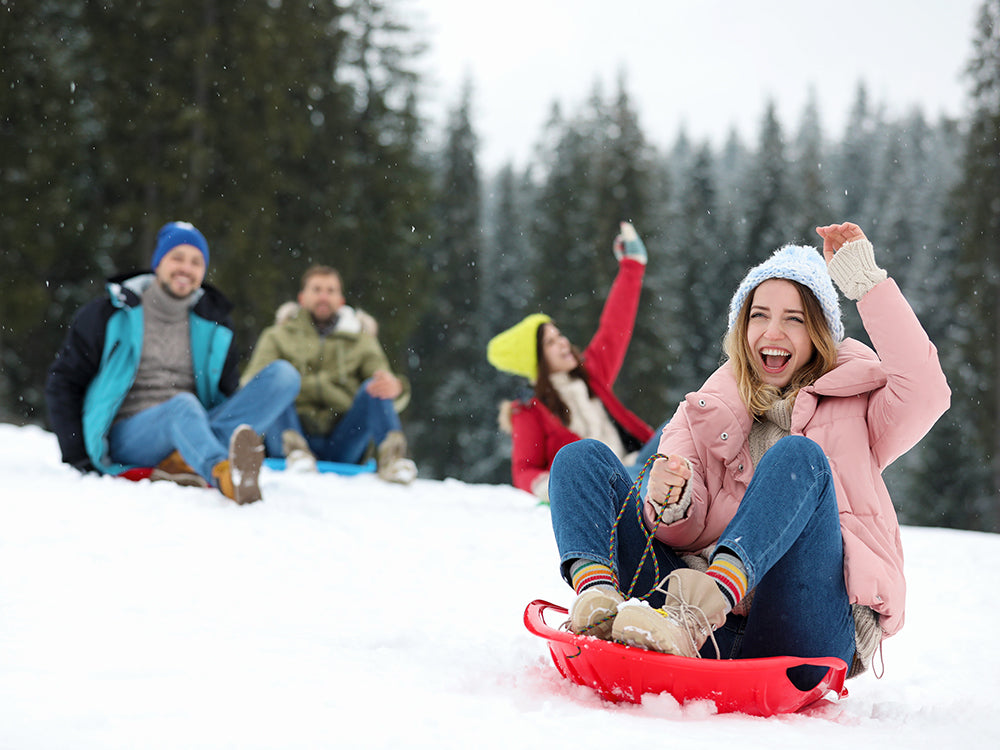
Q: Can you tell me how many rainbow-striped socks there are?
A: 2